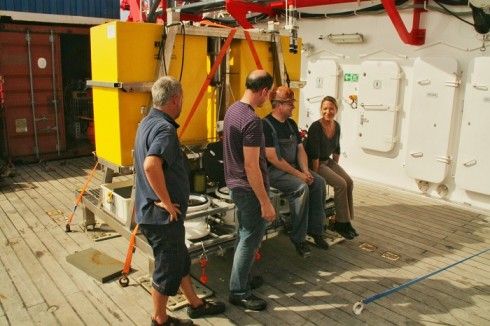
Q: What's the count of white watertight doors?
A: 4